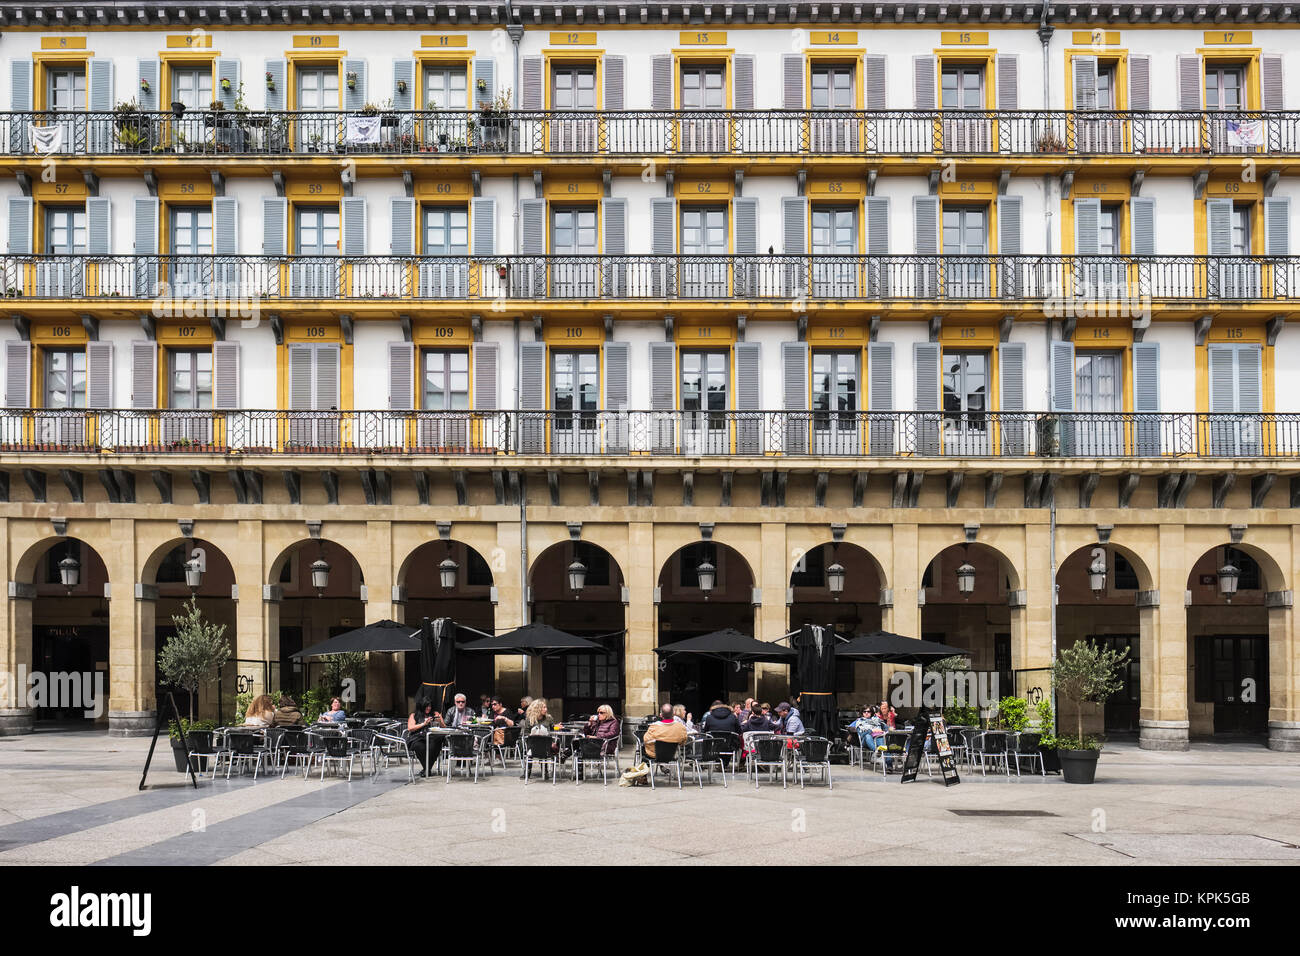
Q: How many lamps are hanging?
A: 10